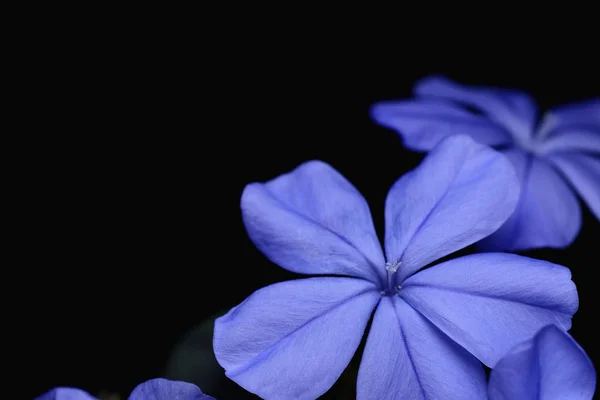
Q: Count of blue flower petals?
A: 13